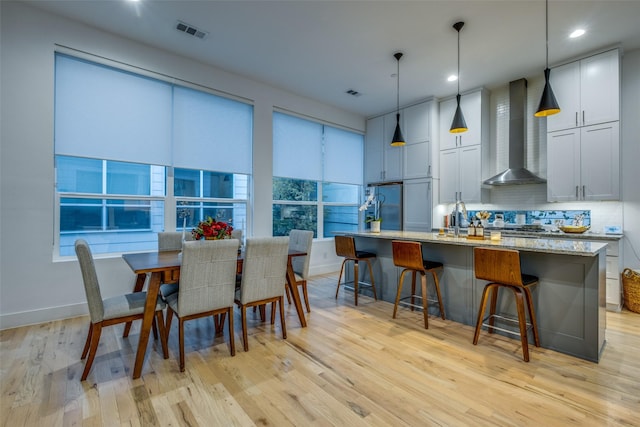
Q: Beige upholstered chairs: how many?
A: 6